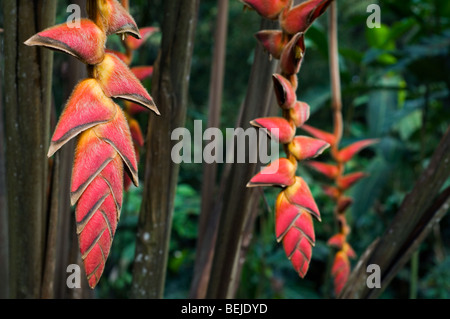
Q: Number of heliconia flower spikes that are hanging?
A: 4